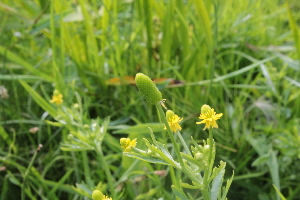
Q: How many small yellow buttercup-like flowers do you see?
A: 5